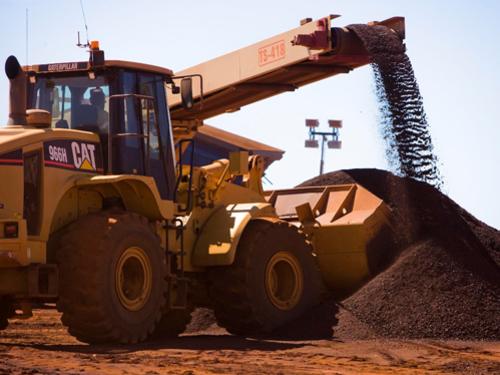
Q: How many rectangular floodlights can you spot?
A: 4